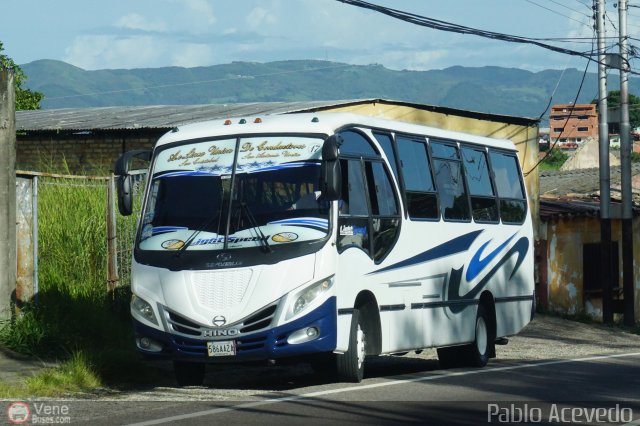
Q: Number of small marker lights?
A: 5